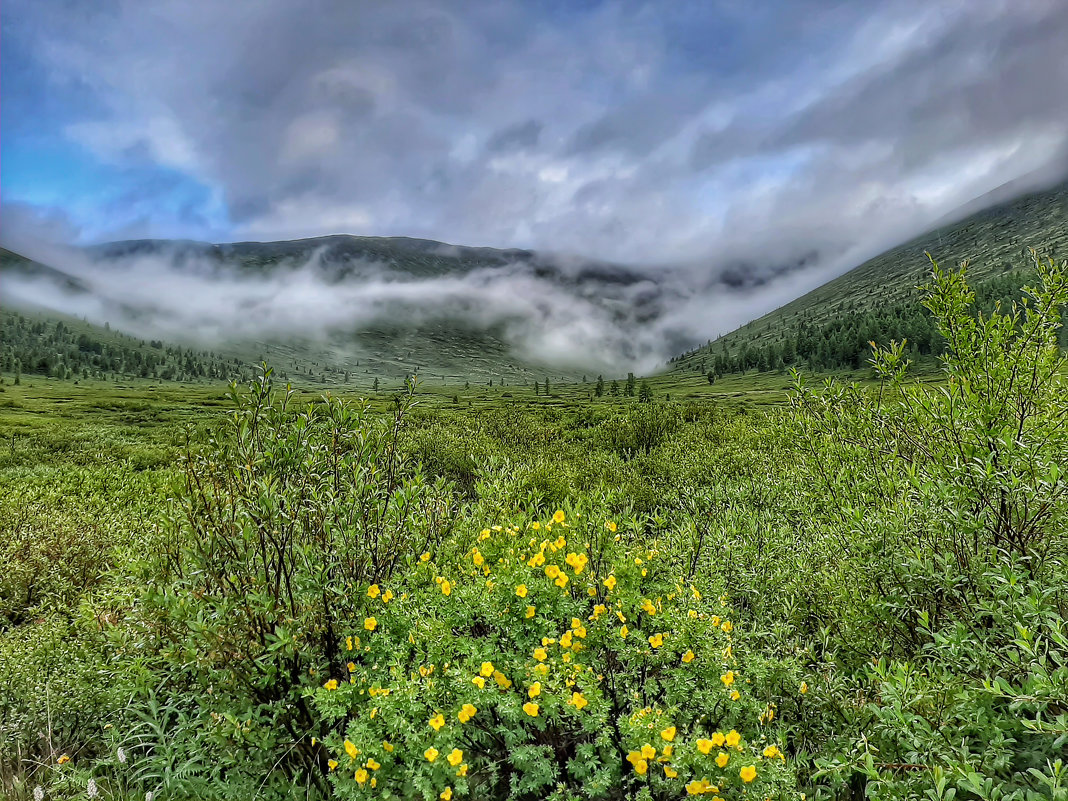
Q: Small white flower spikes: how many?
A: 4